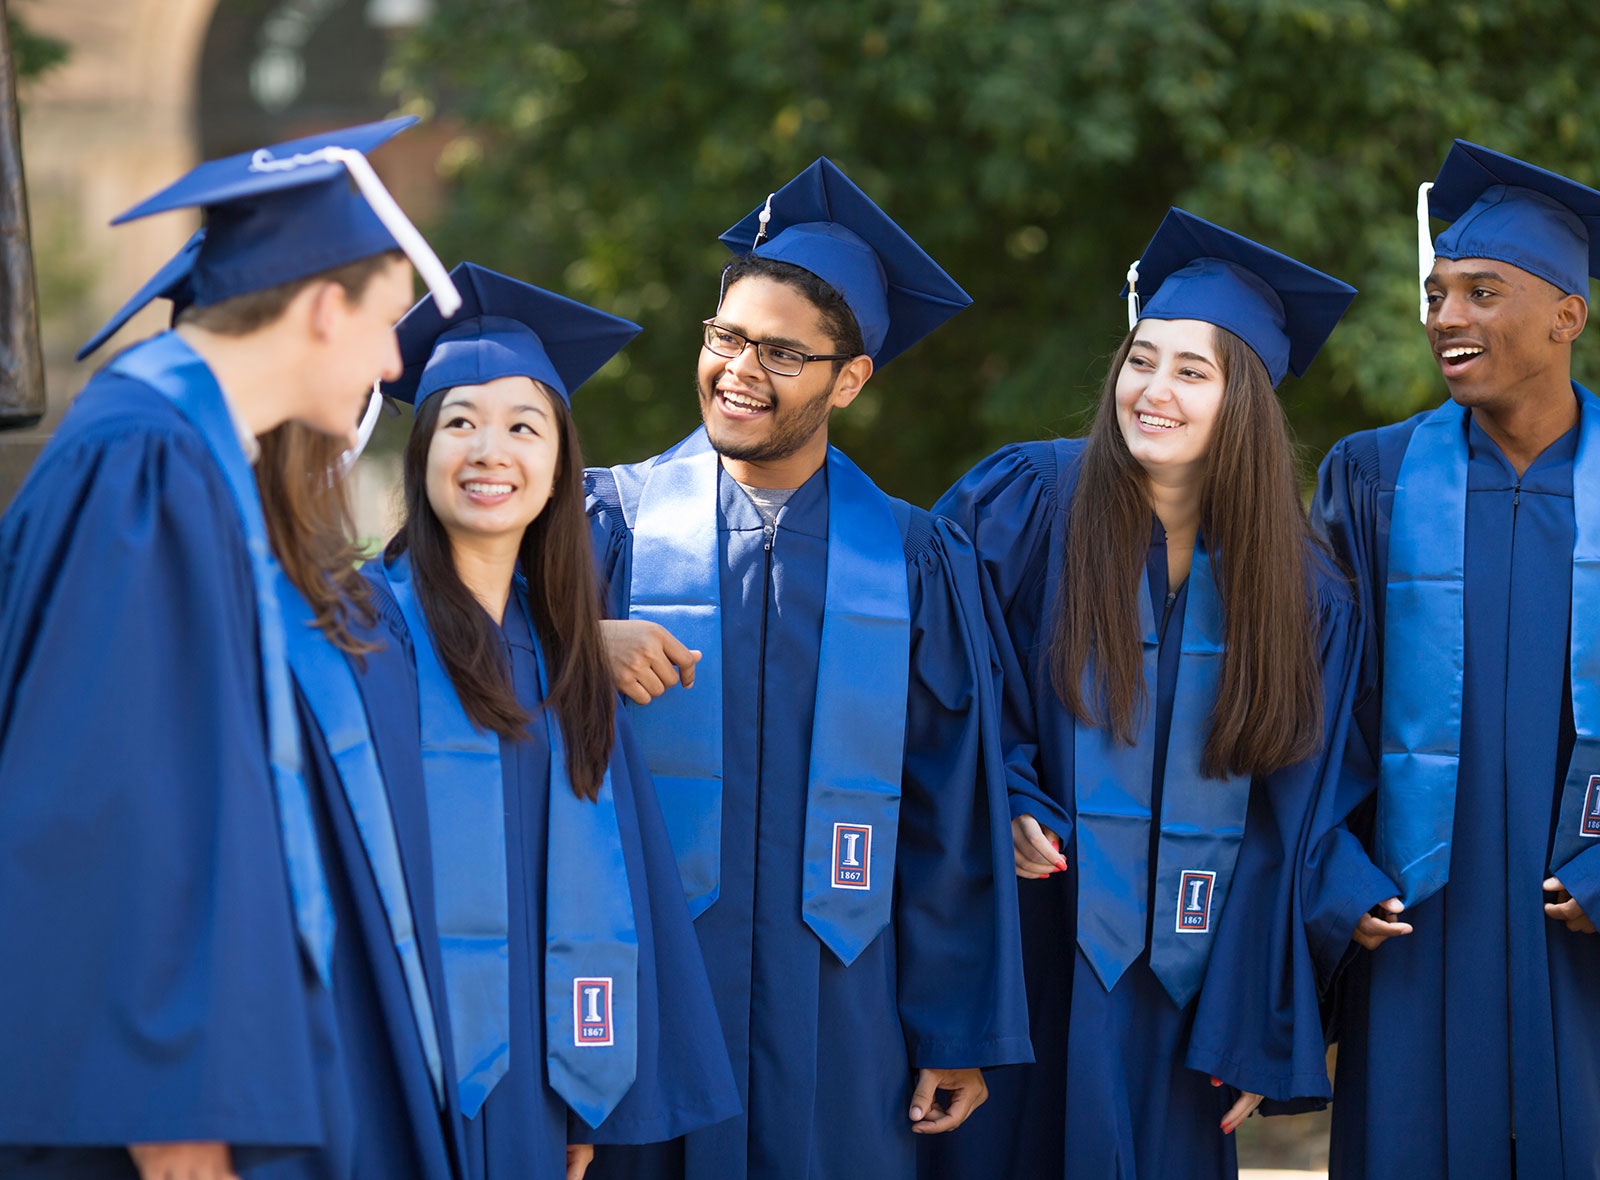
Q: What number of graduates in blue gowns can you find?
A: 6